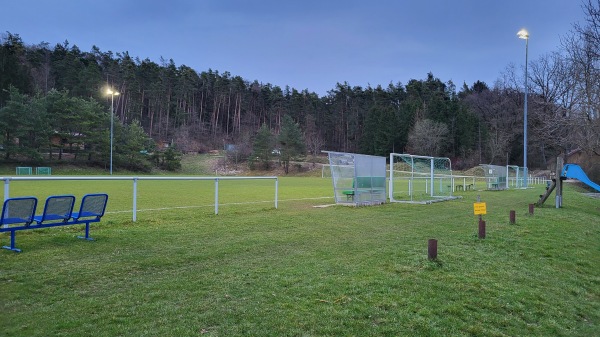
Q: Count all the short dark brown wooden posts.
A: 4